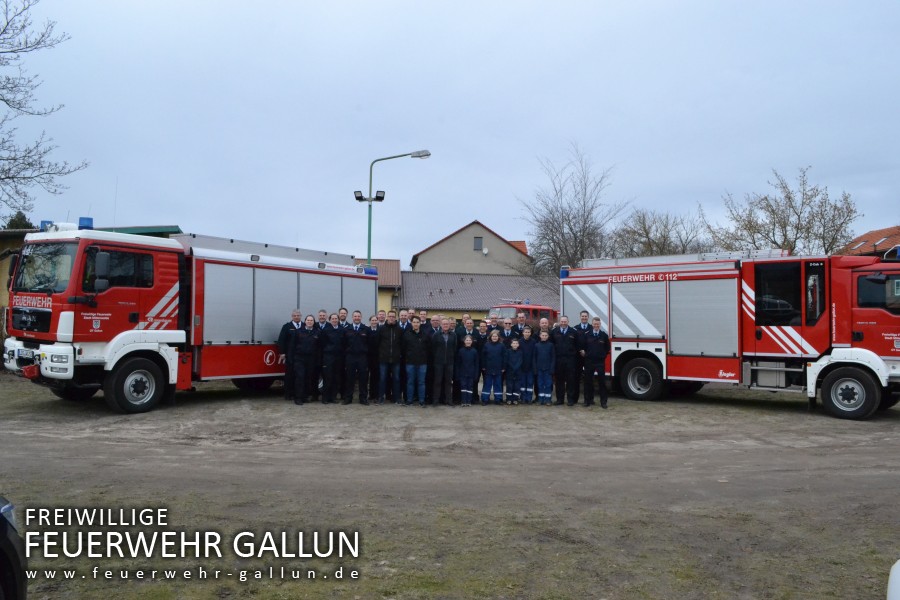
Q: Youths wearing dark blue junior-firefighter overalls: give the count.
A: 5